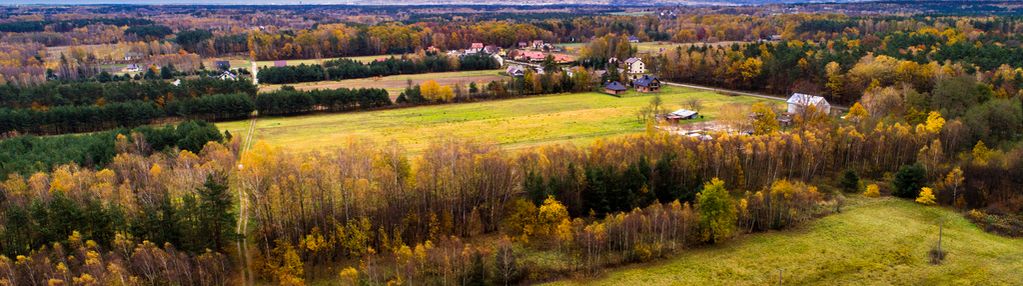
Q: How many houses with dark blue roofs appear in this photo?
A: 2